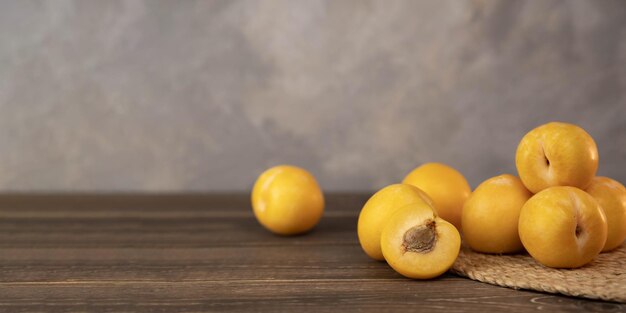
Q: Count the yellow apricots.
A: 8